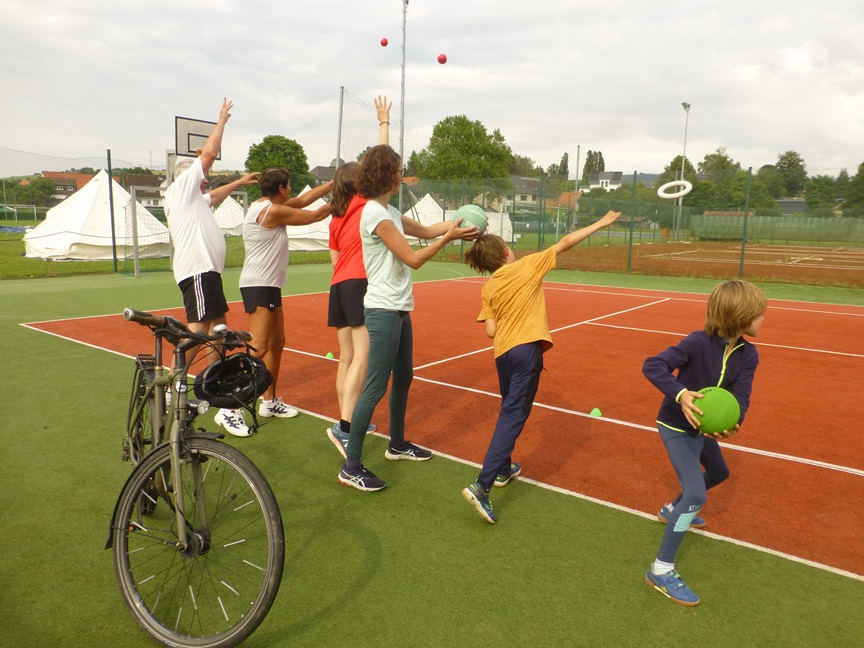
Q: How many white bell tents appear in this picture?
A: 4